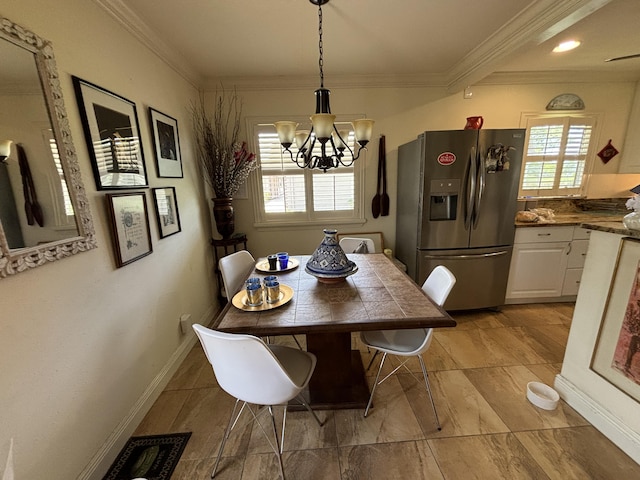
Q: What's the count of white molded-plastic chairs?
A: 4